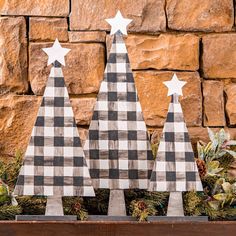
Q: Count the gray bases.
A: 3